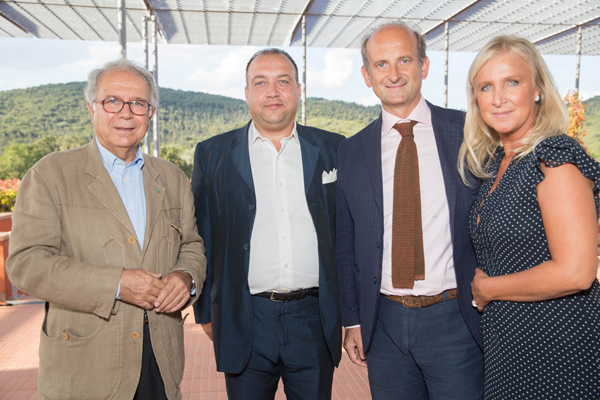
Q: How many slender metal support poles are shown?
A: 6